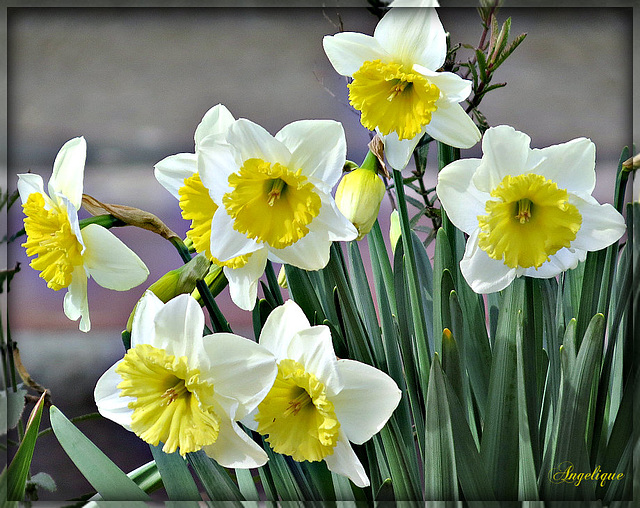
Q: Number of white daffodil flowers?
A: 7